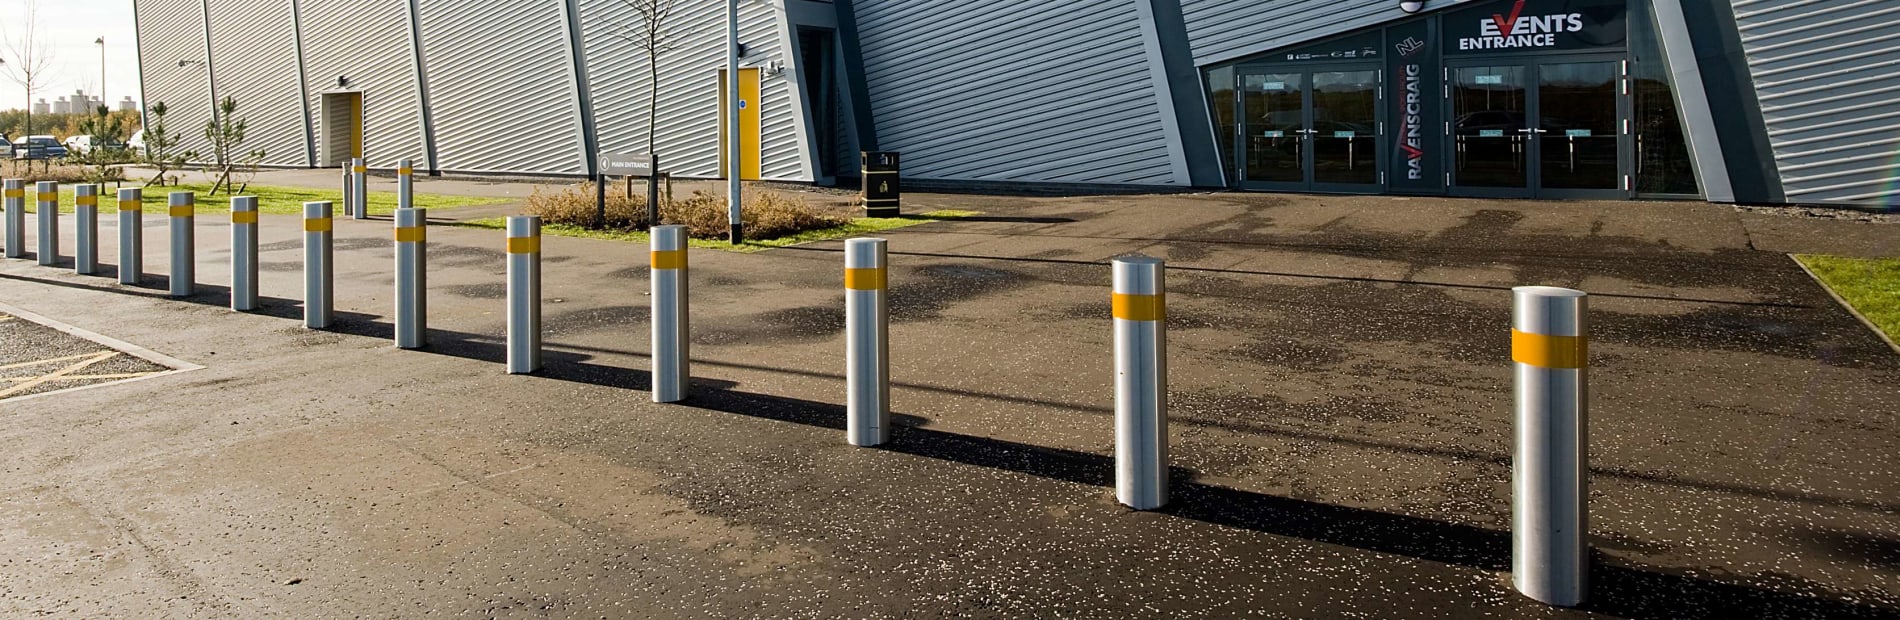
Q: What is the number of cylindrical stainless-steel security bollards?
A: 15